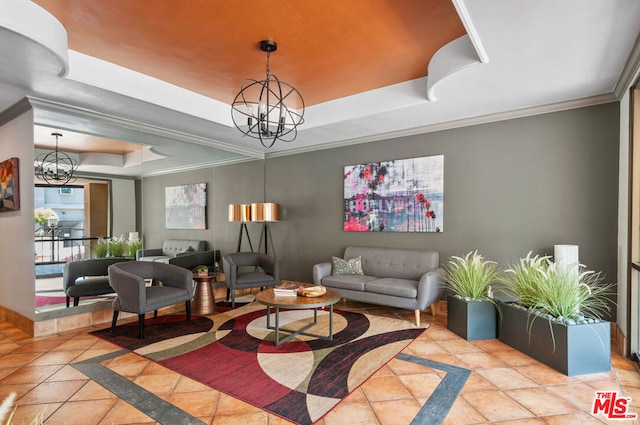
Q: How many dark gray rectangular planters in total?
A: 2